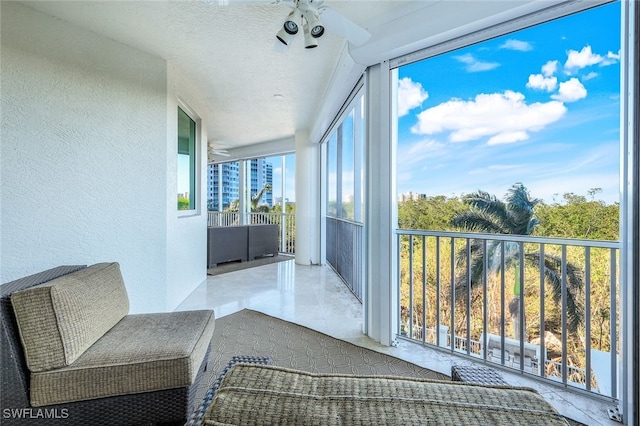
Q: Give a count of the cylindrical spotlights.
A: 4